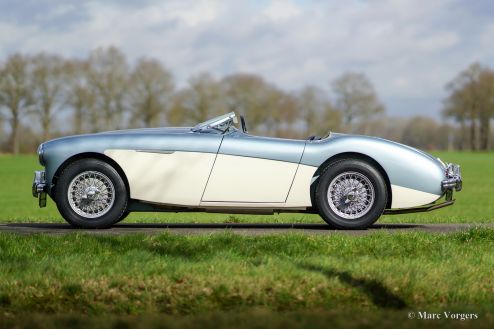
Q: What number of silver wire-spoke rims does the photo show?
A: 2